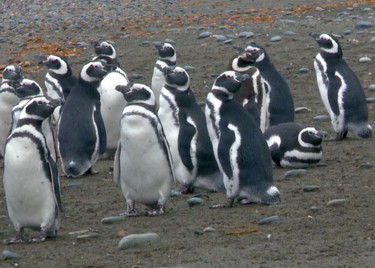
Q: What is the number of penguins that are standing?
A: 13